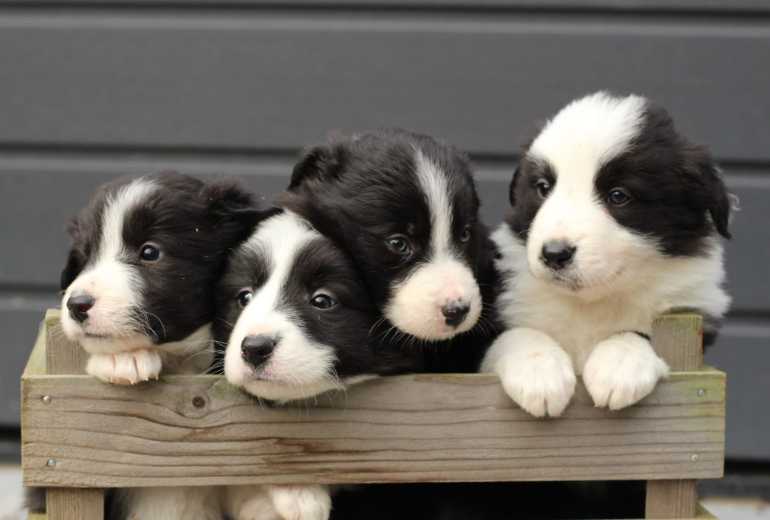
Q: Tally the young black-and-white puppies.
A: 4